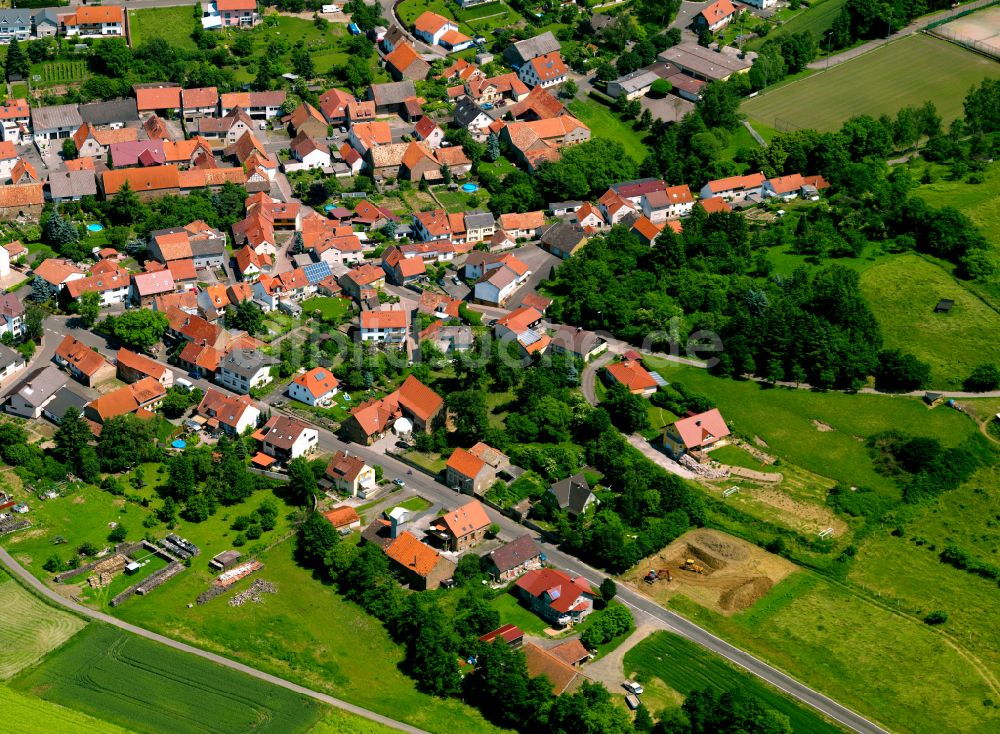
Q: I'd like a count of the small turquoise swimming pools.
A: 4